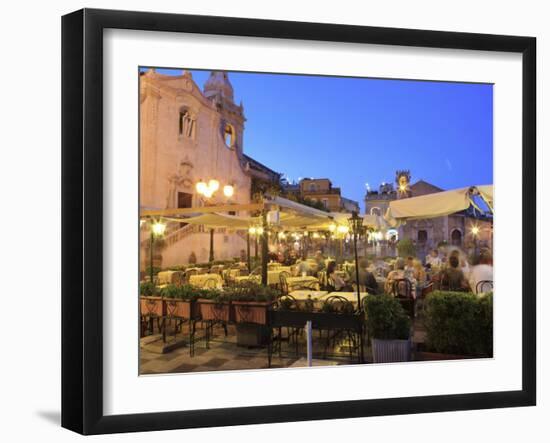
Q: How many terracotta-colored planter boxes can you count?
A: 4